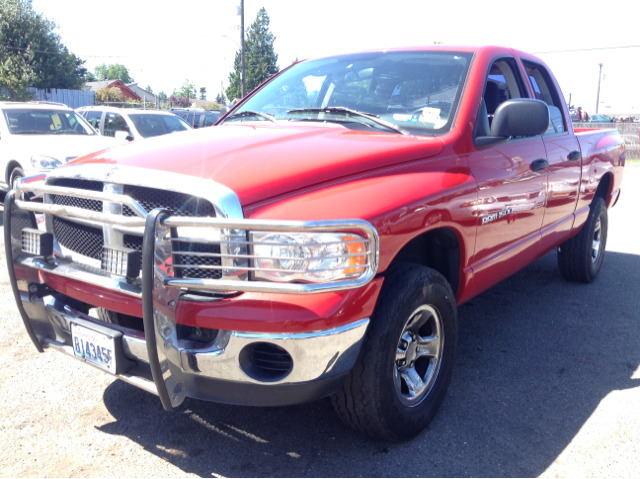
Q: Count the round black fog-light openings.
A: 1